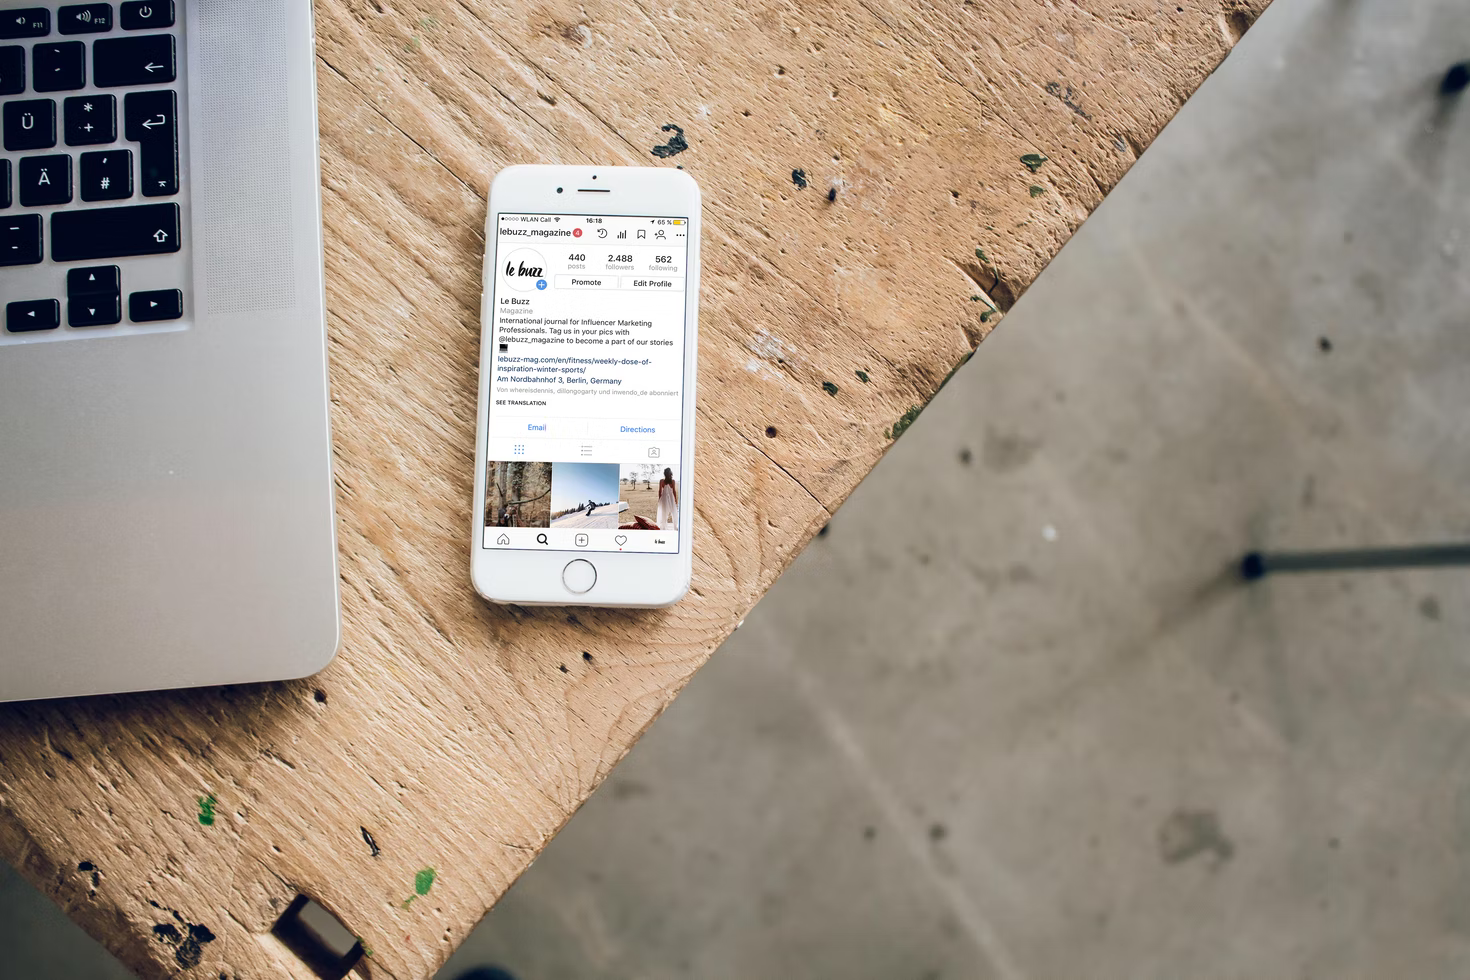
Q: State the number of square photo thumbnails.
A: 3